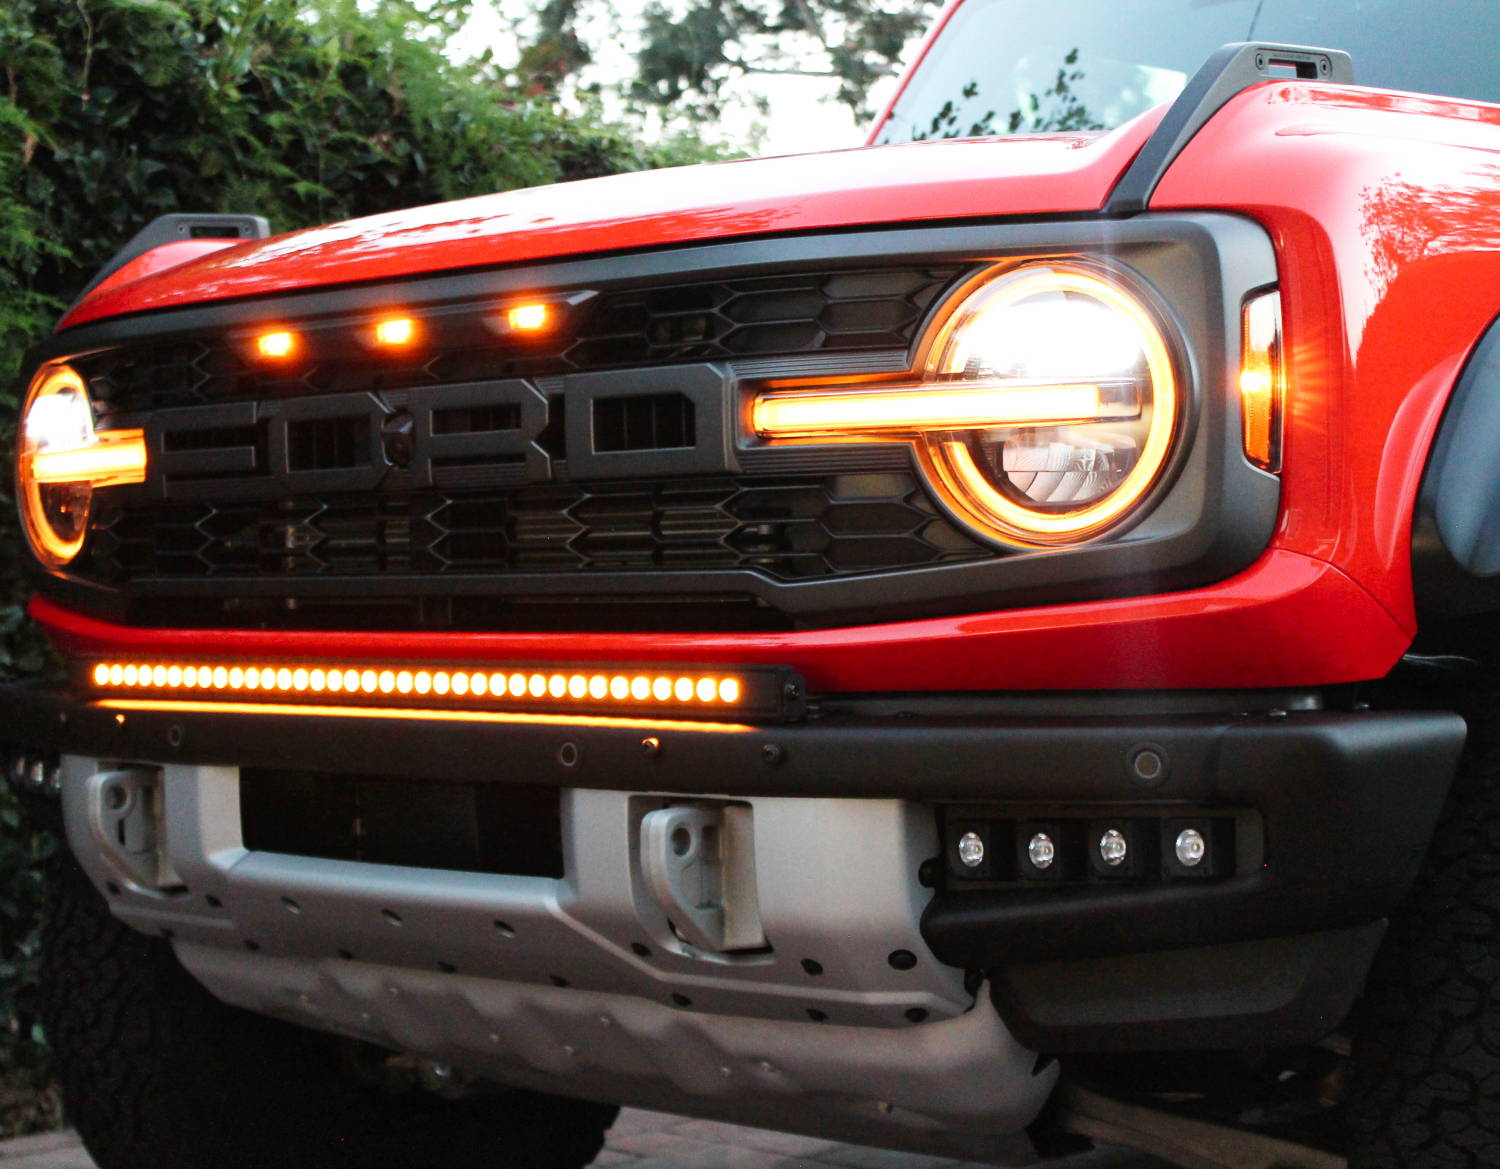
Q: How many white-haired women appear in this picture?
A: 0